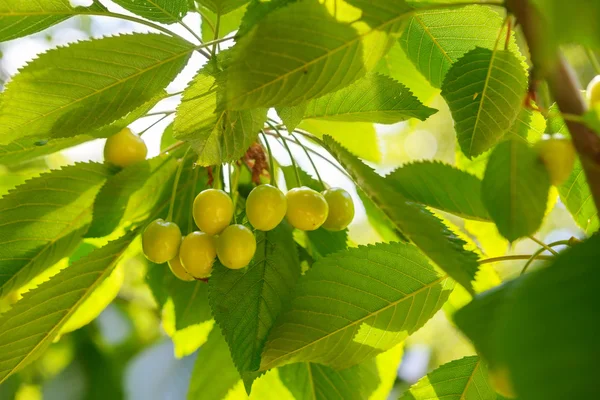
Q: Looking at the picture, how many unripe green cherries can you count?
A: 11